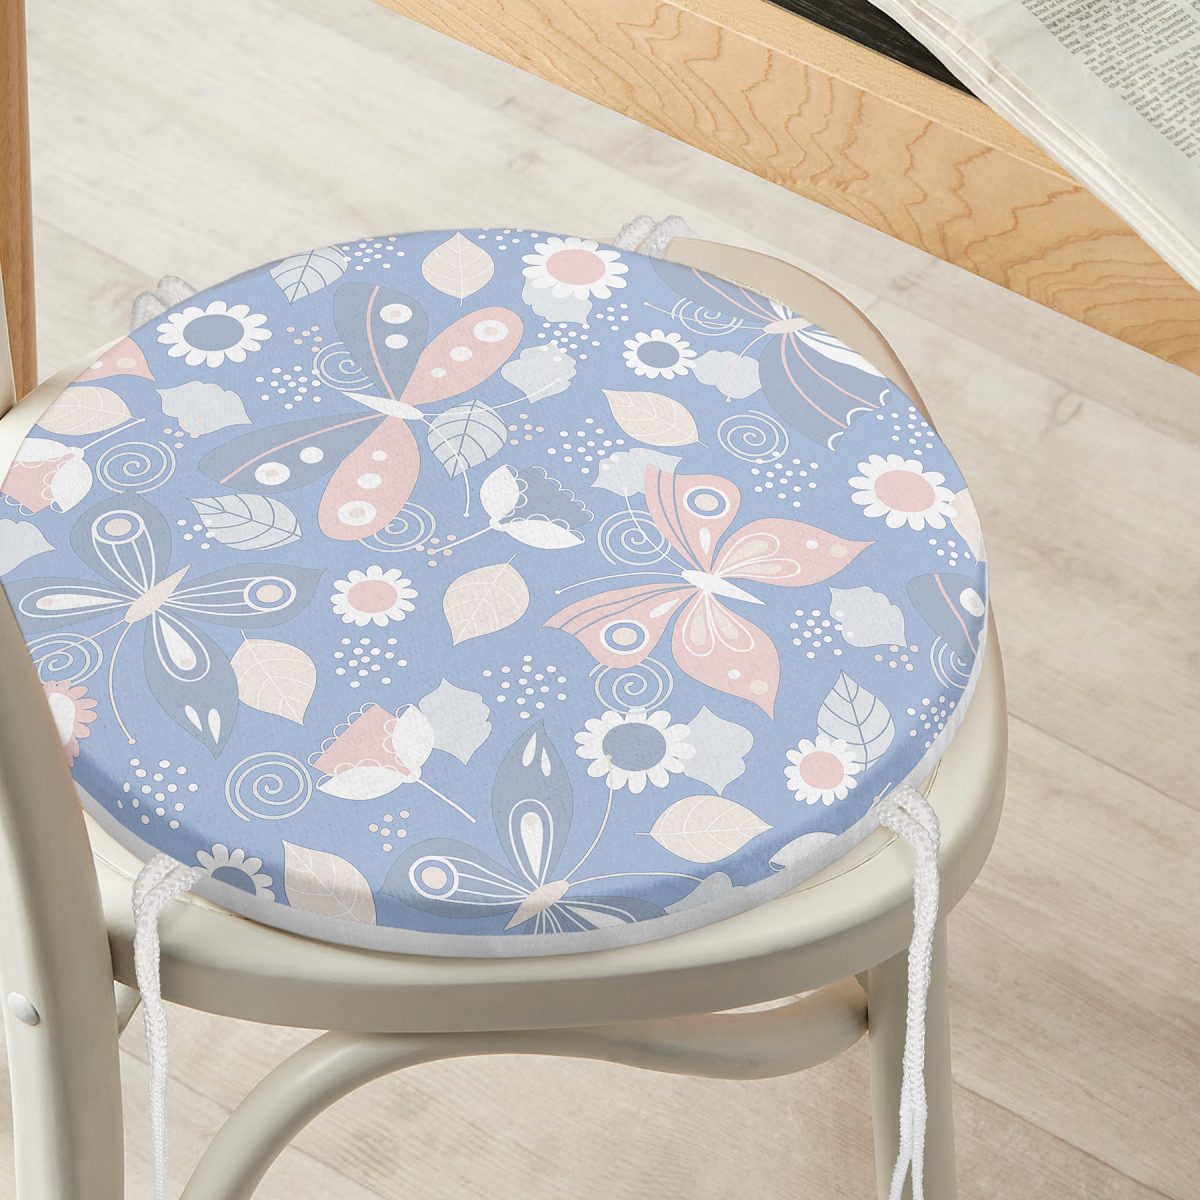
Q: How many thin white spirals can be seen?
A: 10